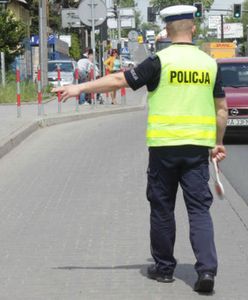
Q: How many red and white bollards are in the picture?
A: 7